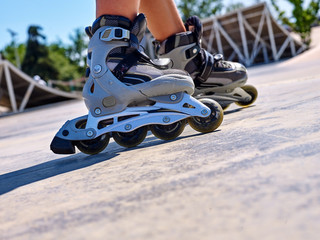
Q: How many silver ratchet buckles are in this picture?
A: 1